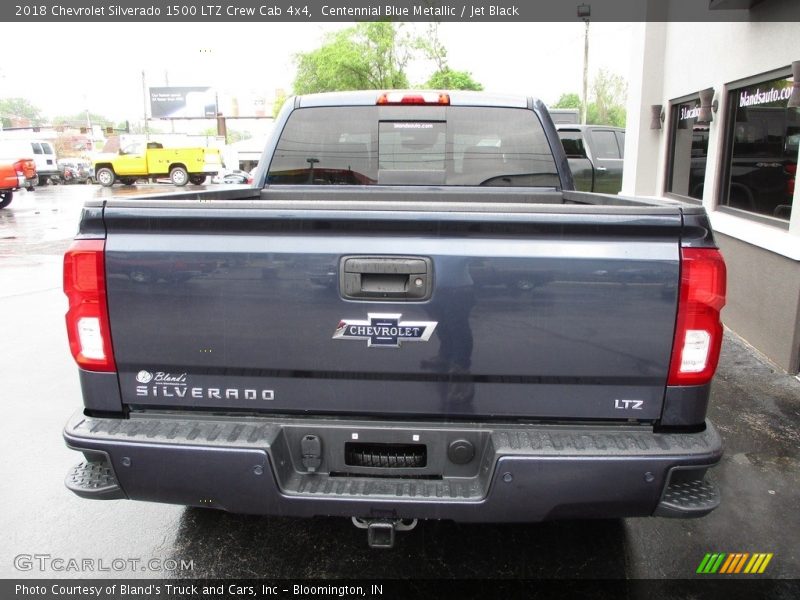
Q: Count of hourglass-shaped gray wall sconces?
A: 3